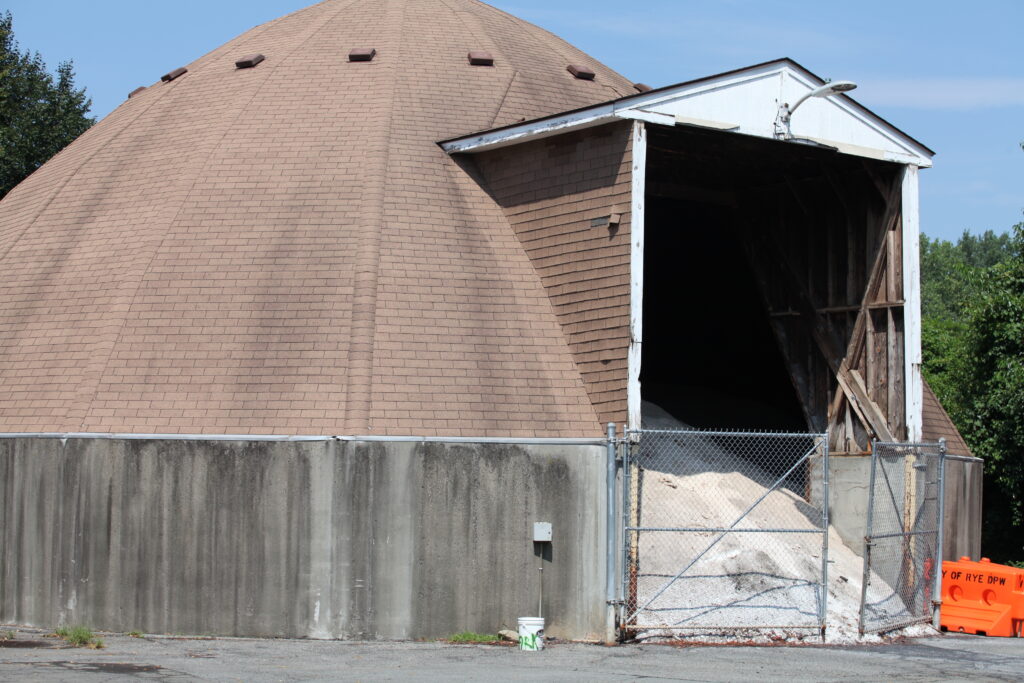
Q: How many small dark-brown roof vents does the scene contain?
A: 7